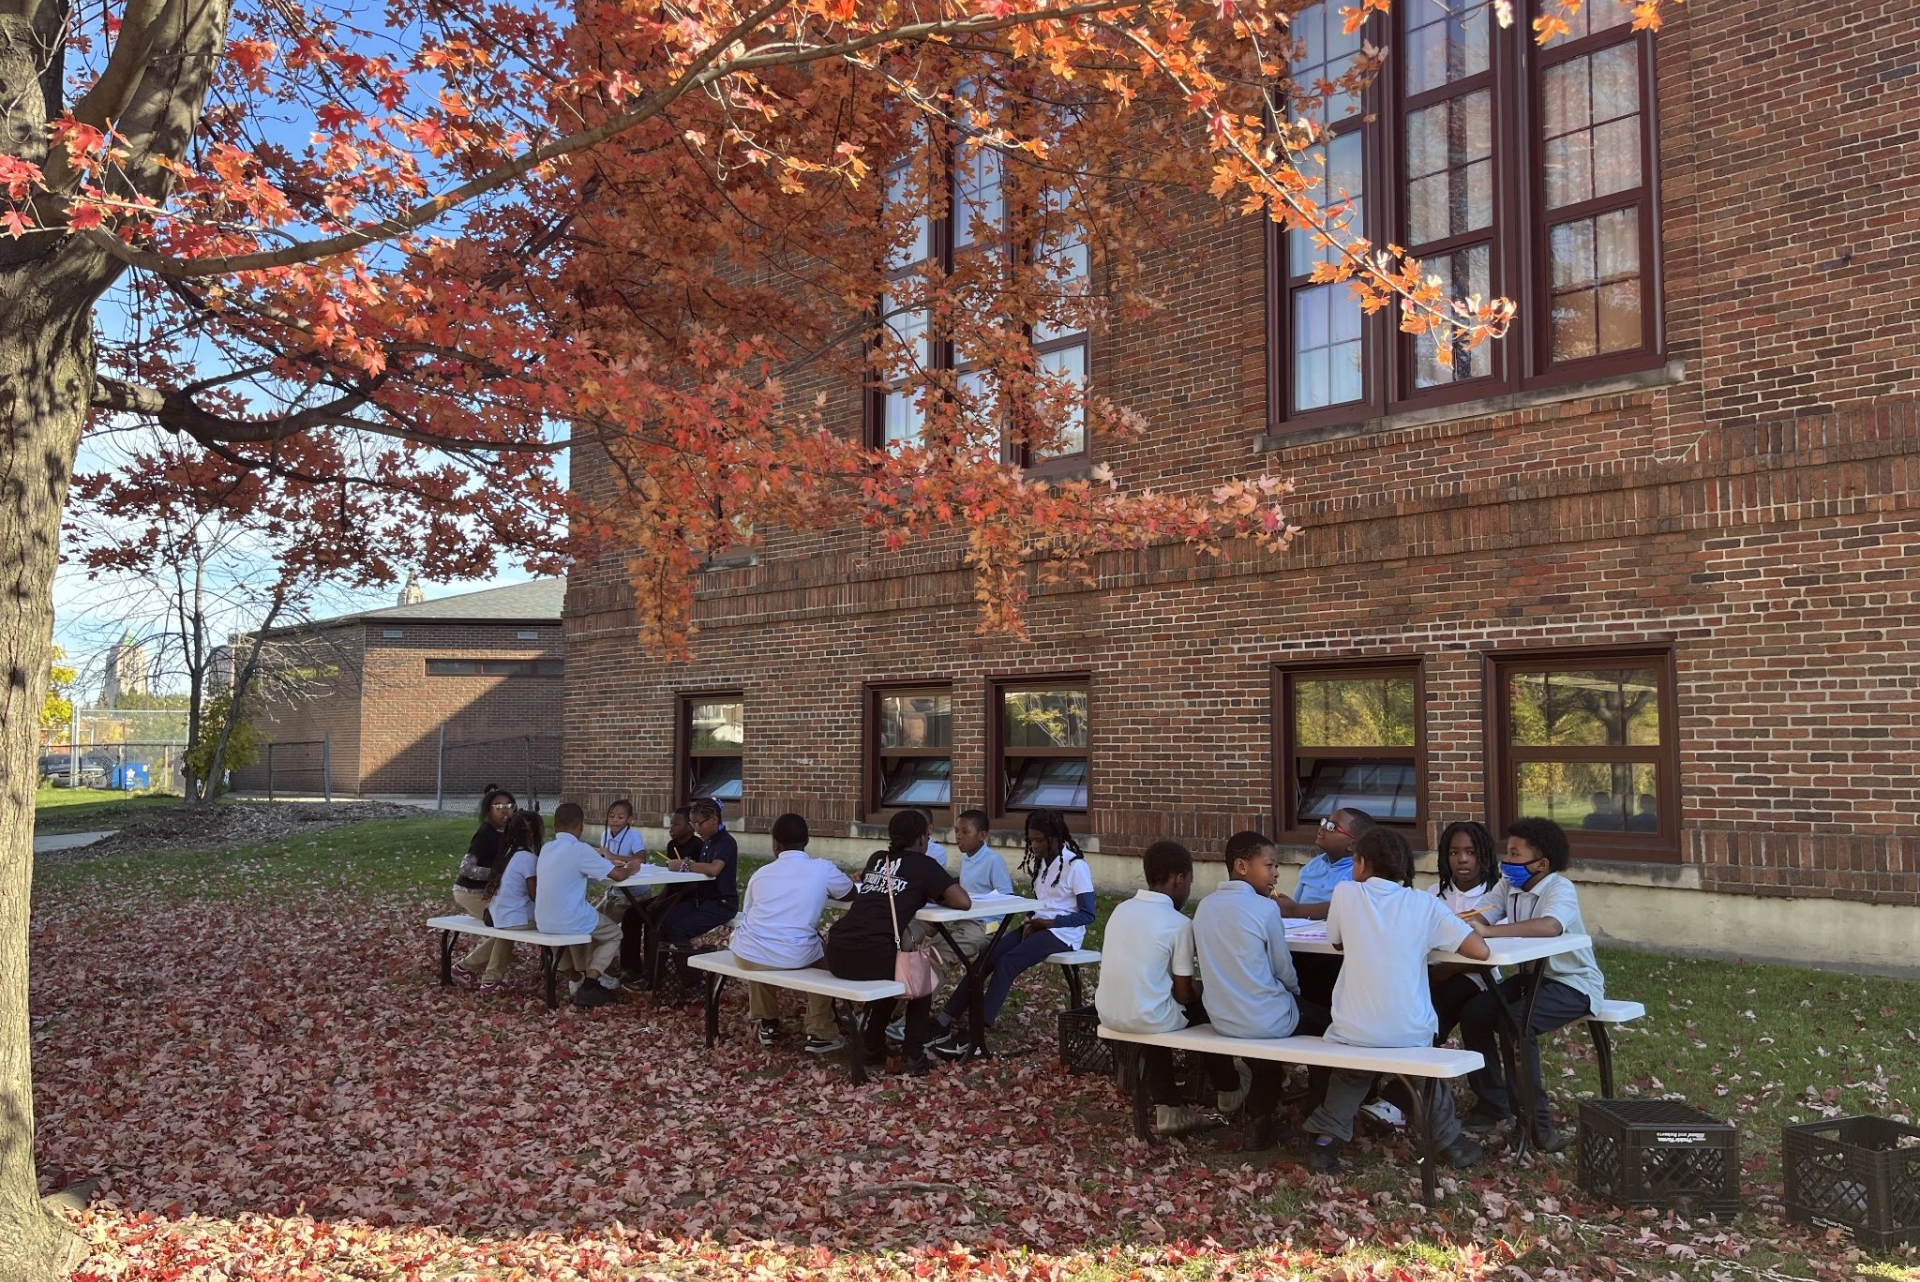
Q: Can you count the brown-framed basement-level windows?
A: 5